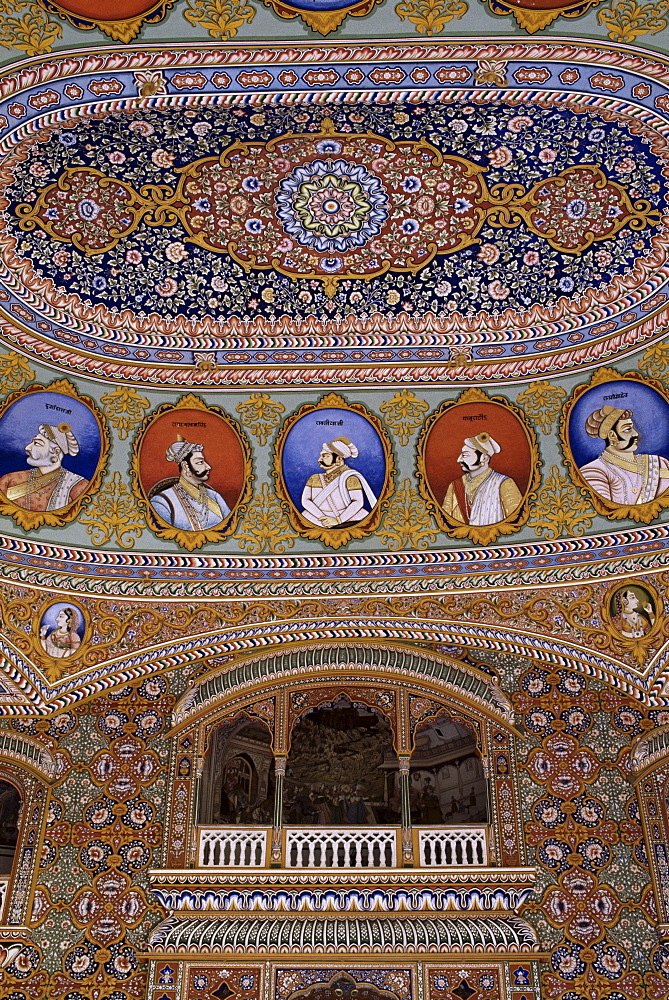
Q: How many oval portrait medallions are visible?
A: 7